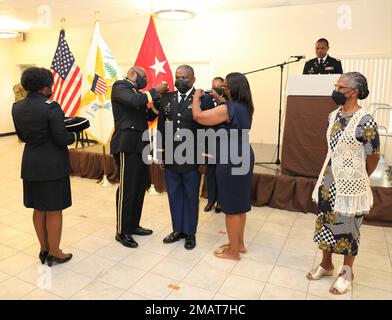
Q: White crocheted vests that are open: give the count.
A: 1